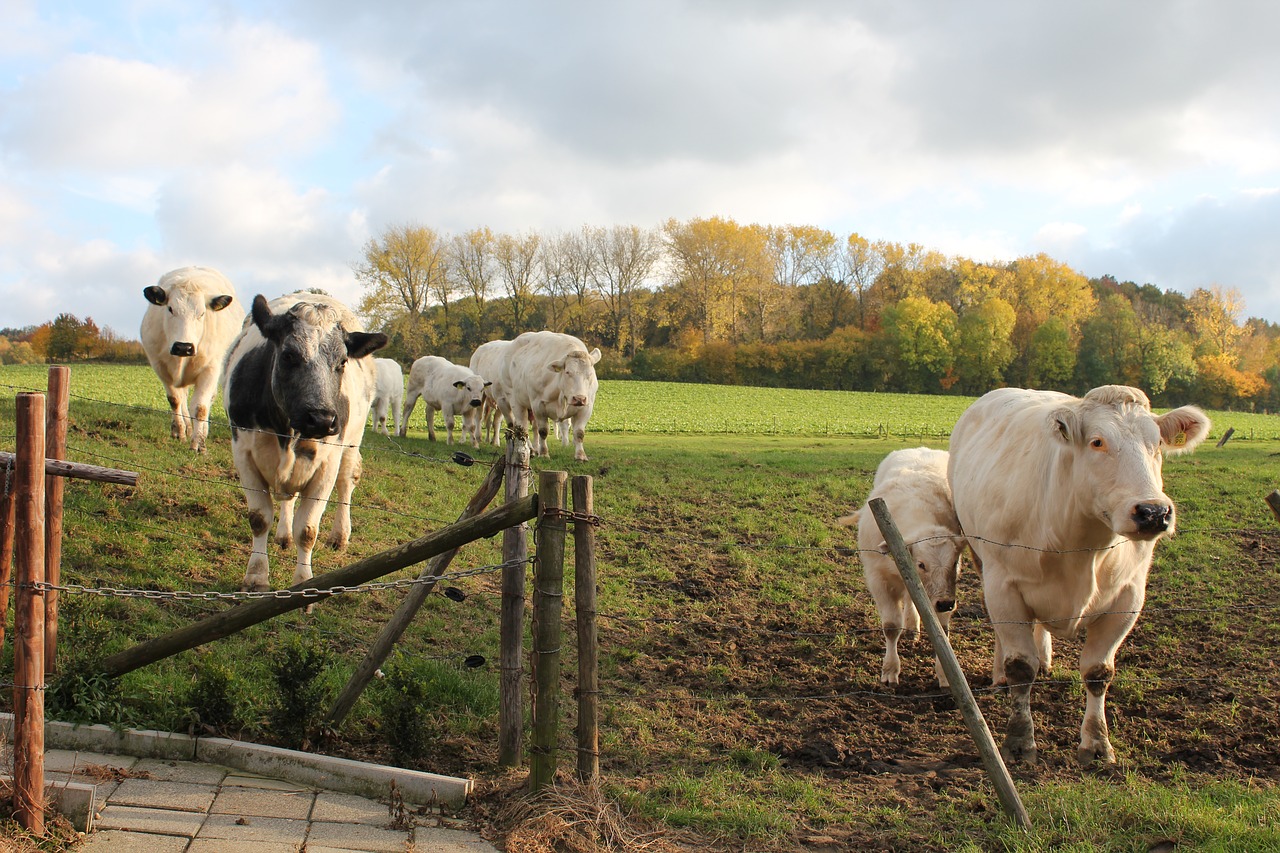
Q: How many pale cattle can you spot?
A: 7